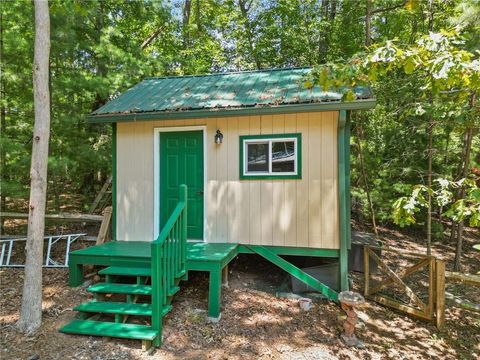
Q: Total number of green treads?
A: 4